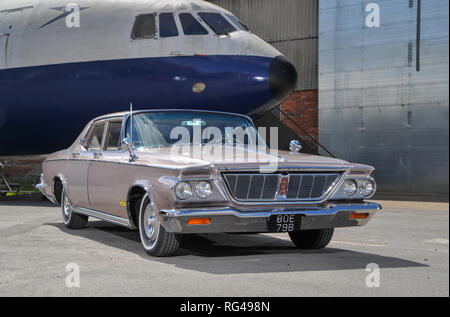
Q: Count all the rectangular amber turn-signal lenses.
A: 2